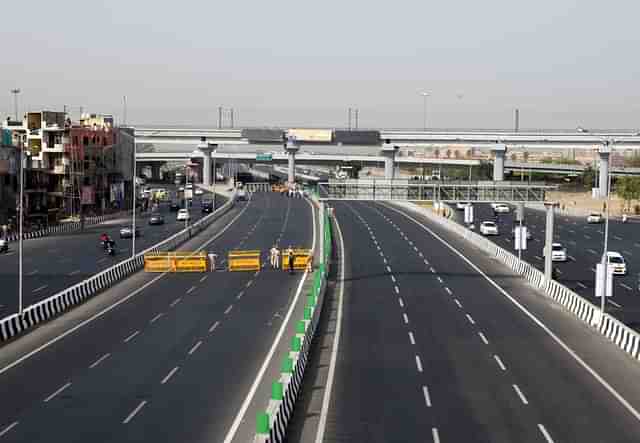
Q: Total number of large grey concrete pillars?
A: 5